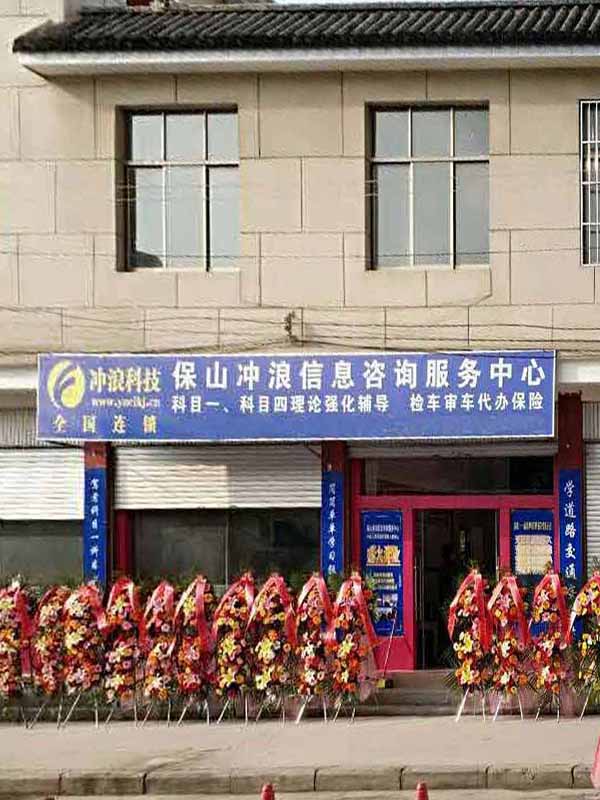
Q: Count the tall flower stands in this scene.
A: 14